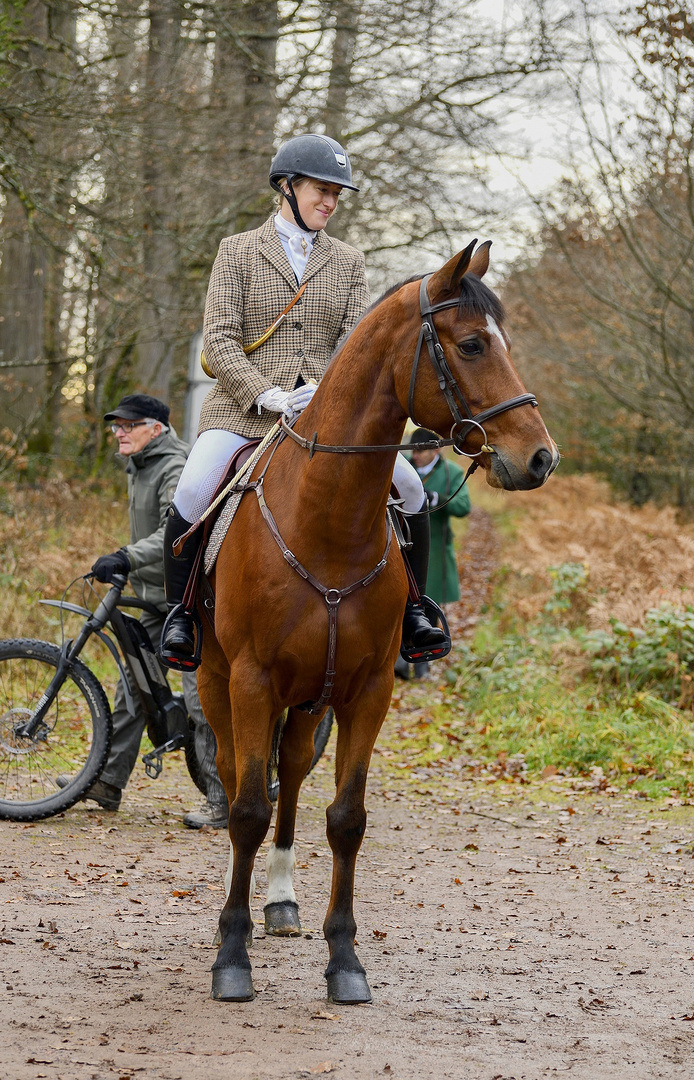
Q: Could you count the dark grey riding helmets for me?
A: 1